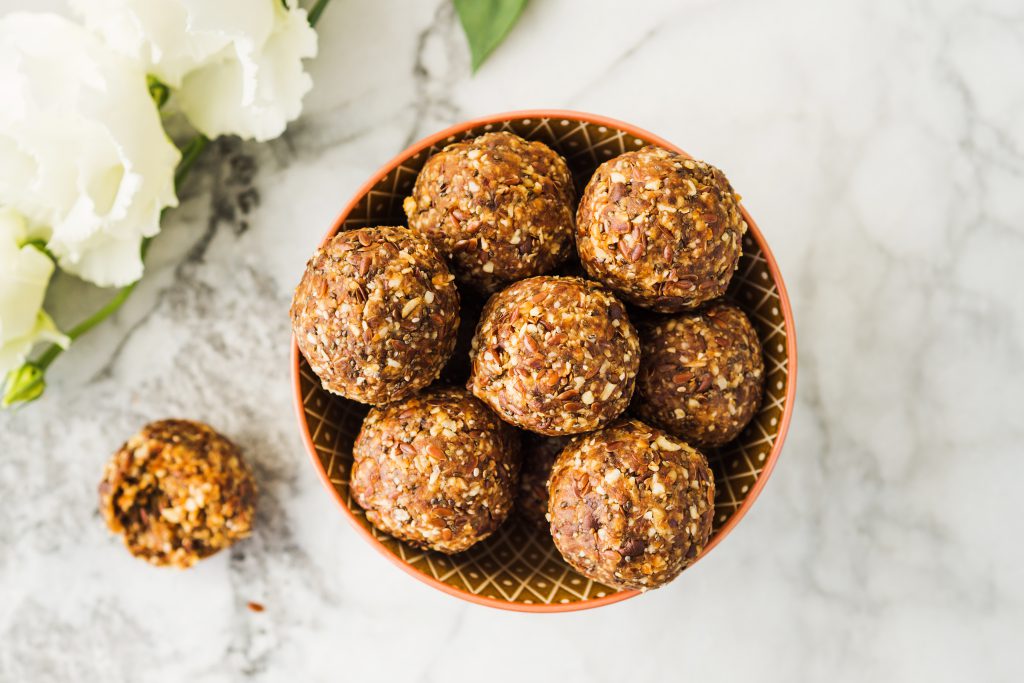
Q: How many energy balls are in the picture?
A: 9